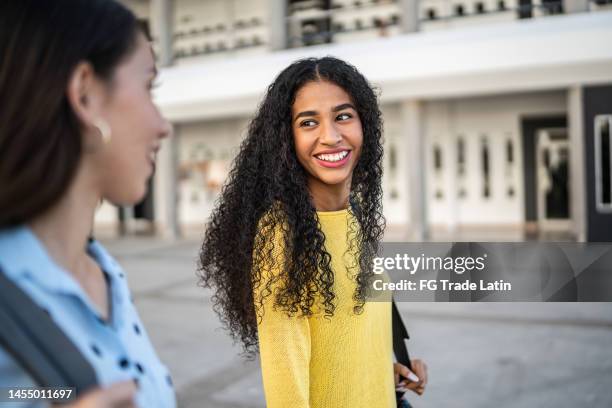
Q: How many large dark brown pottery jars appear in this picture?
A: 0